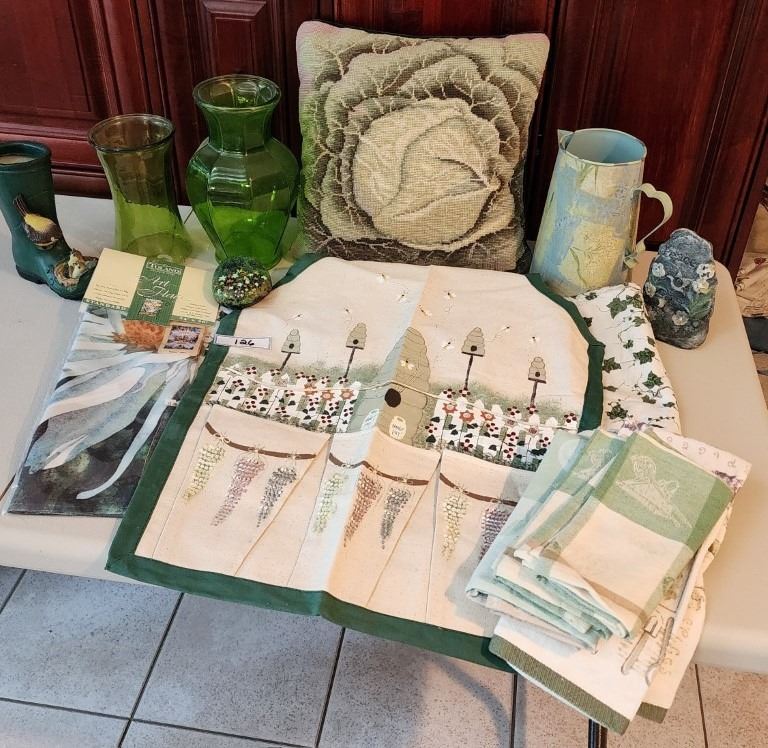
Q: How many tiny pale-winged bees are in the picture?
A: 10